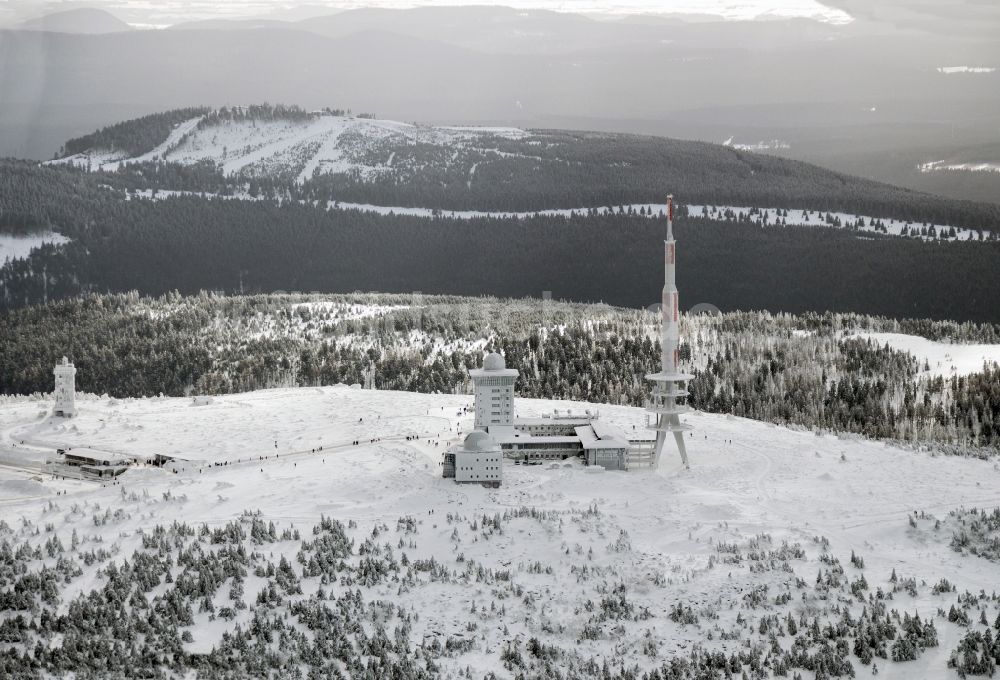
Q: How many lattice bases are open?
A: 1